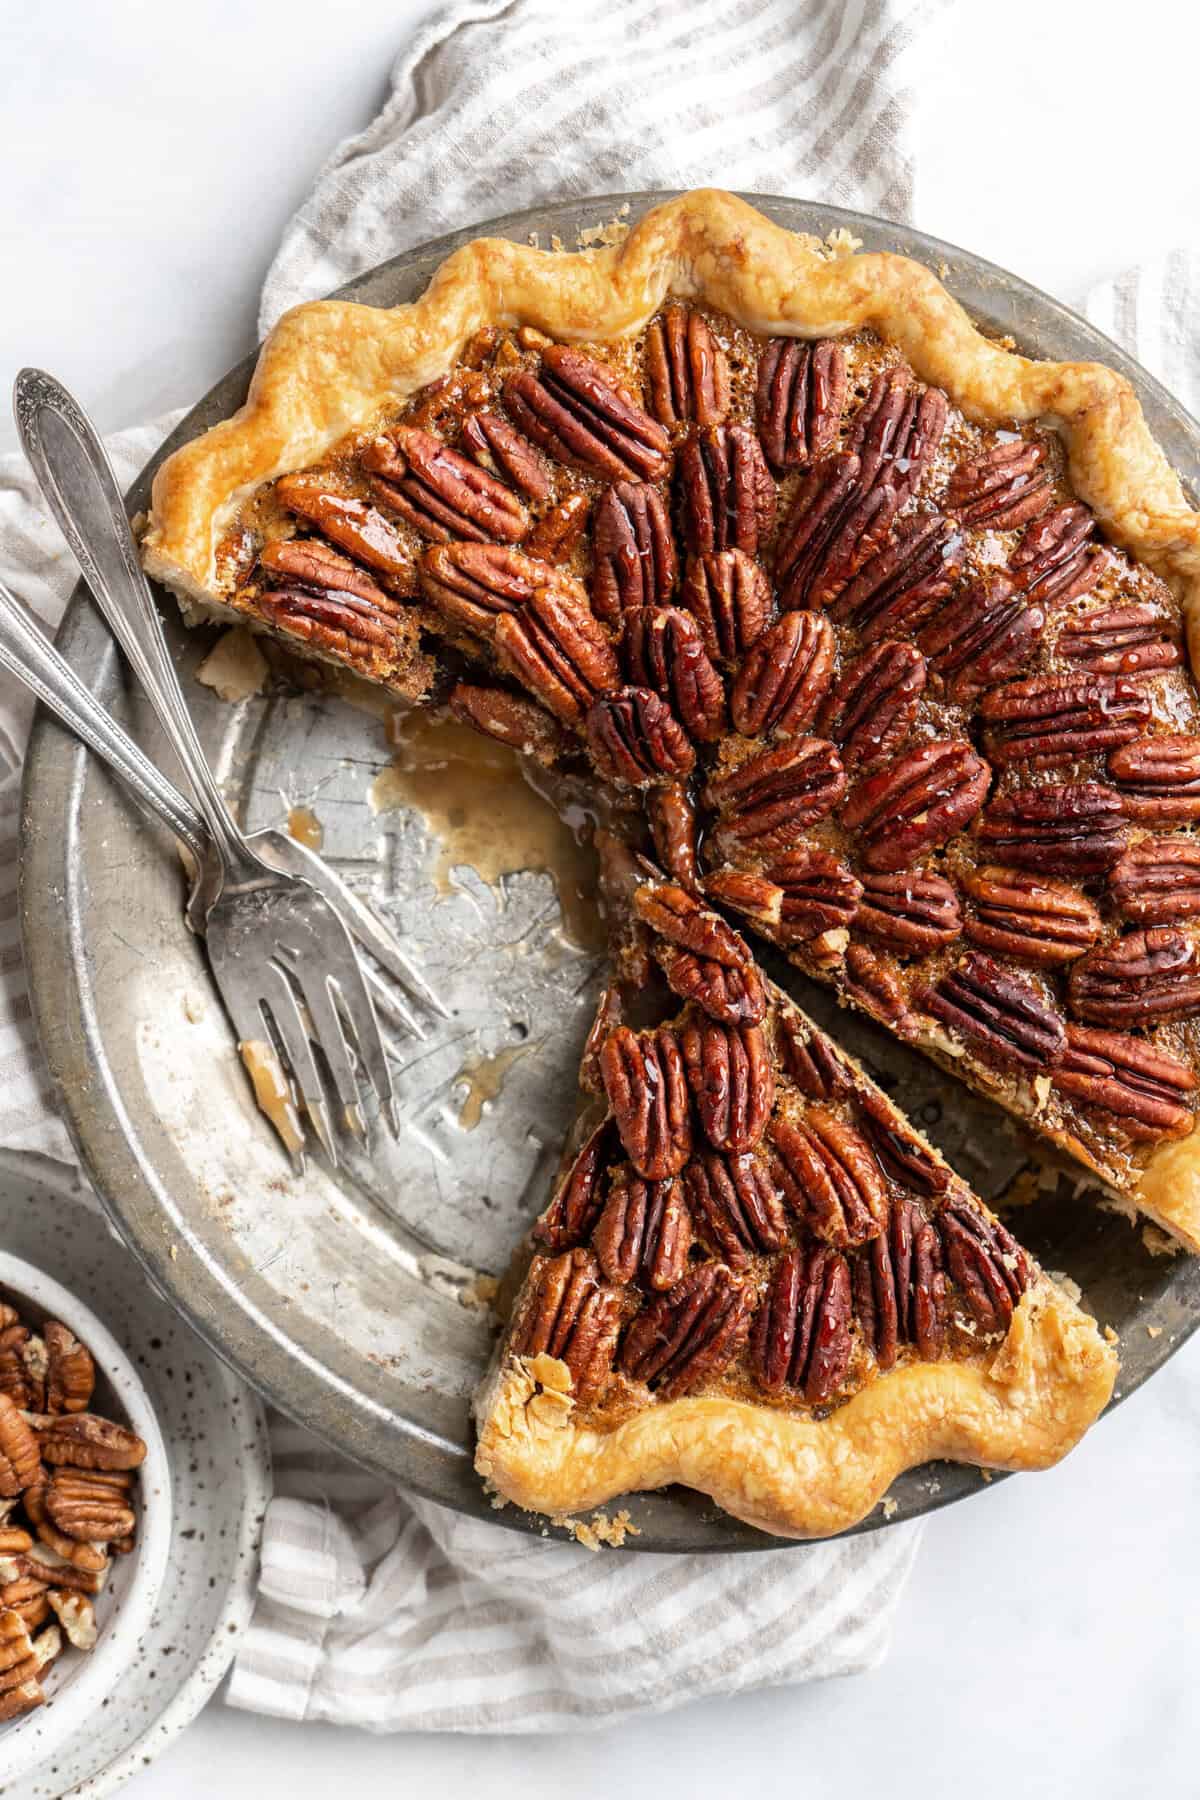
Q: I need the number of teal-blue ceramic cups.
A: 0